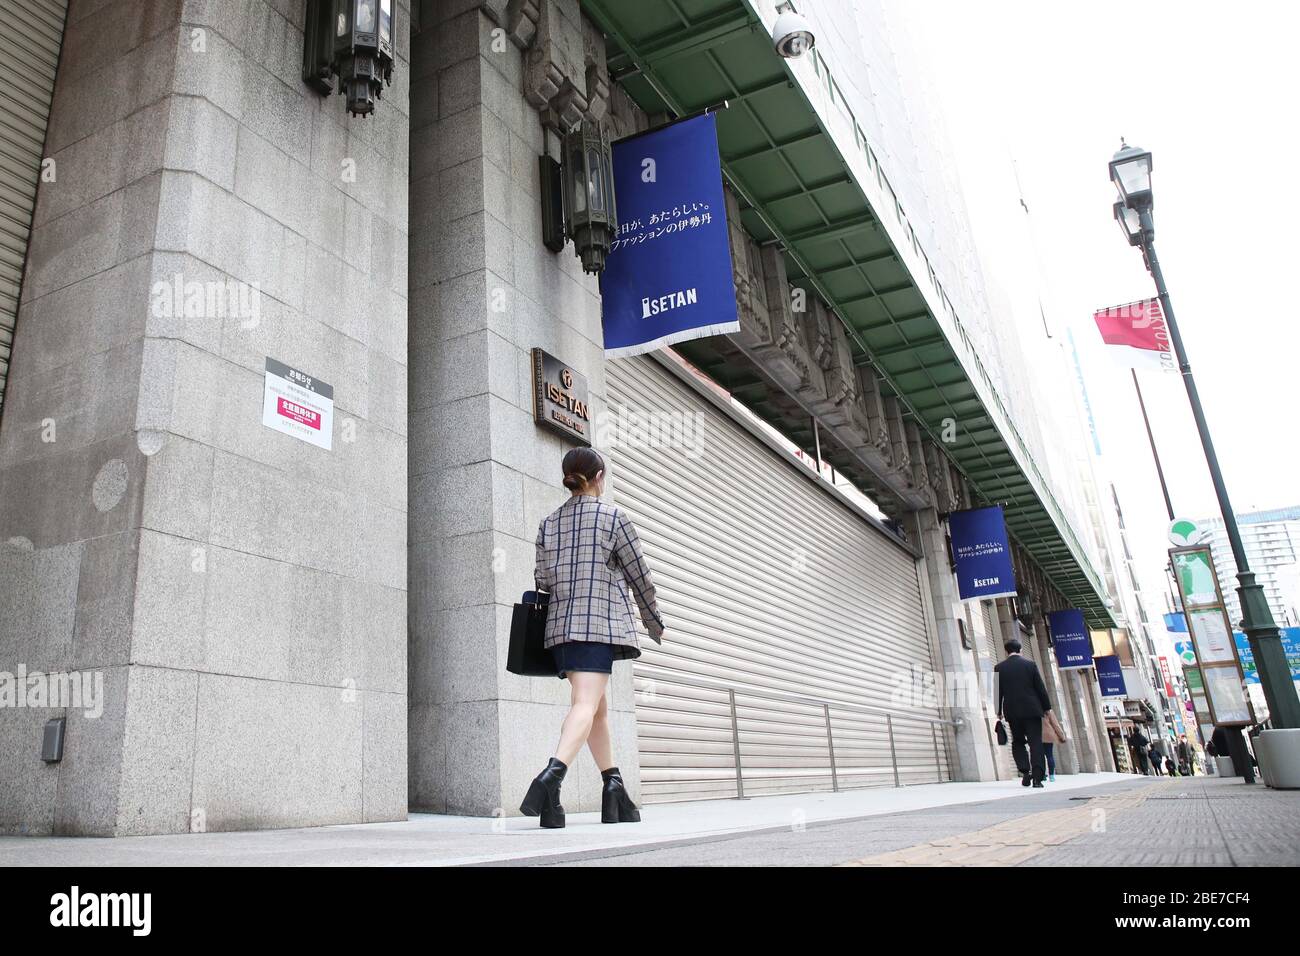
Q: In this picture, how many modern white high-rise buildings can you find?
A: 1